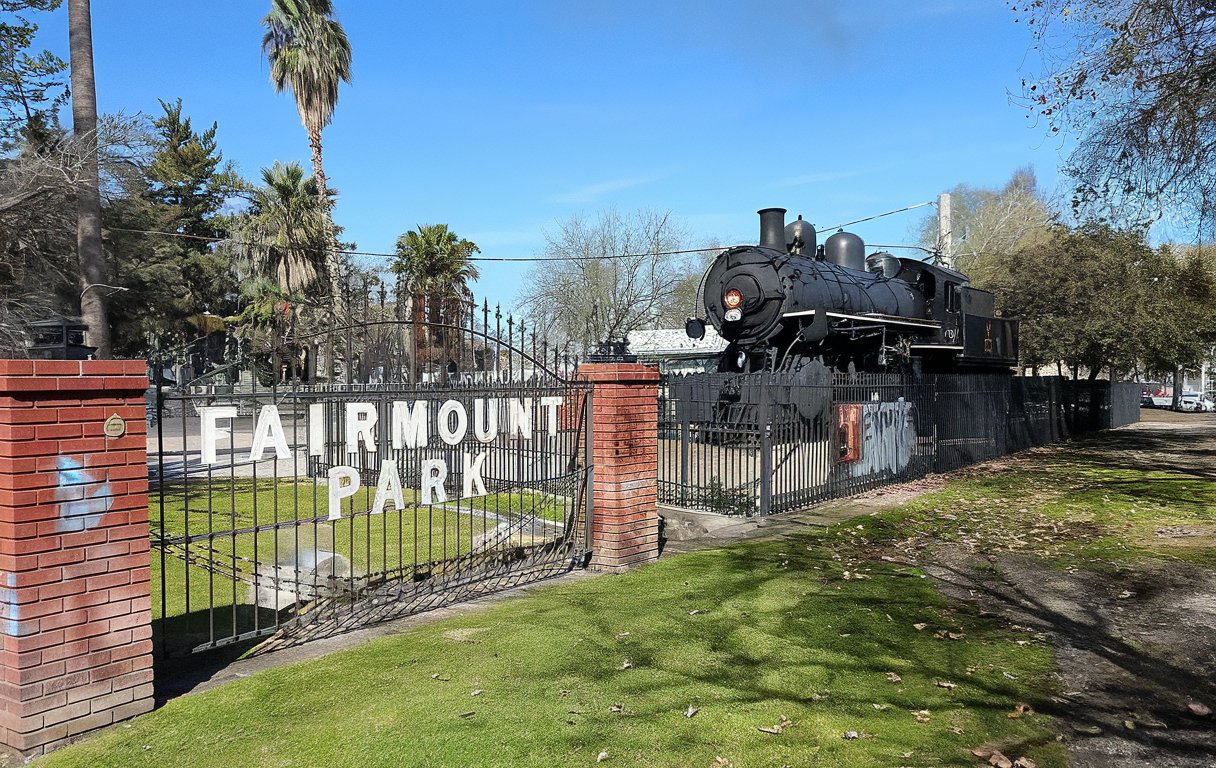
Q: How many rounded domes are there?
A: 3